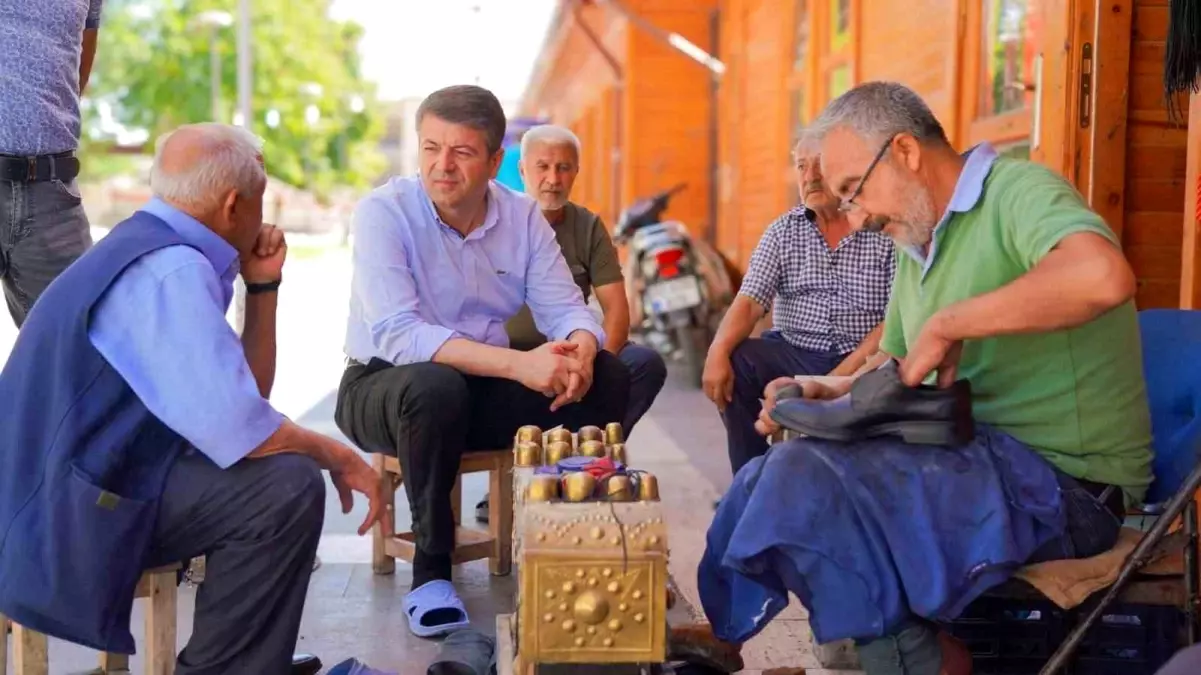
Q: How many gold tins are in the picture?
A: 12